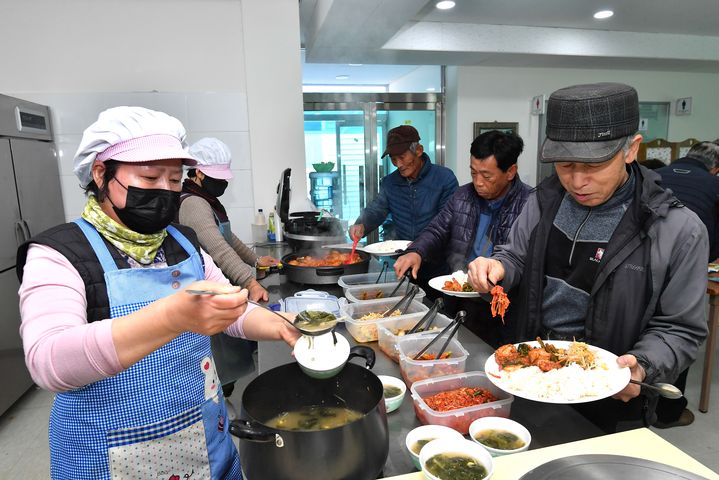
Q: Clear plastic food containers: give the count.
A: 6